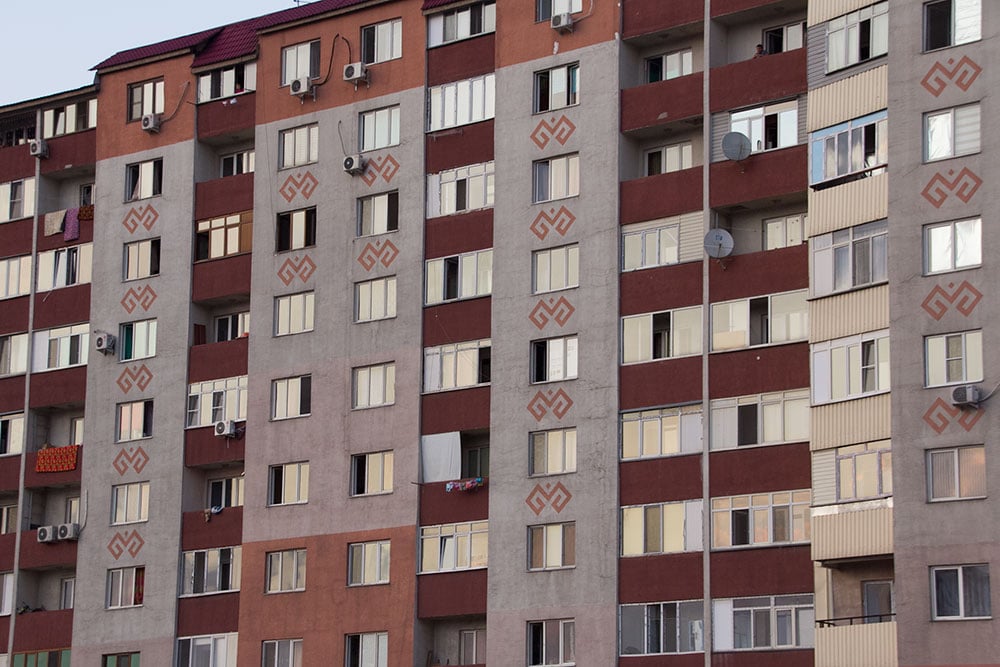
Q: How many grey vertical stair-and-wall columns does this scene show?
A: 4